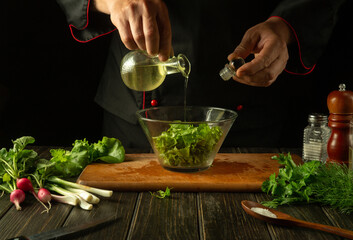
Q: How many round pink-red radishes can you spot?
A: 3